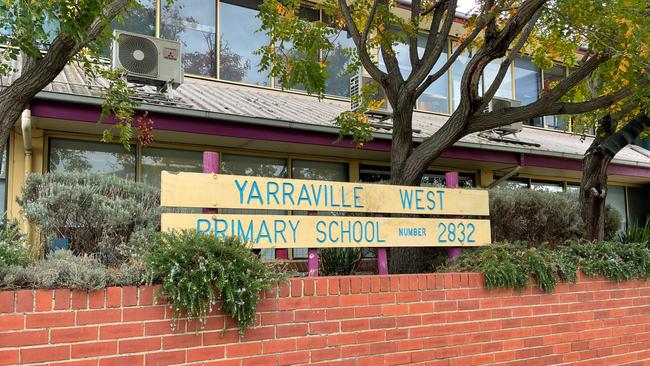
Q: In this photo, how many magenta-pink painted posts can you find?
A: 4